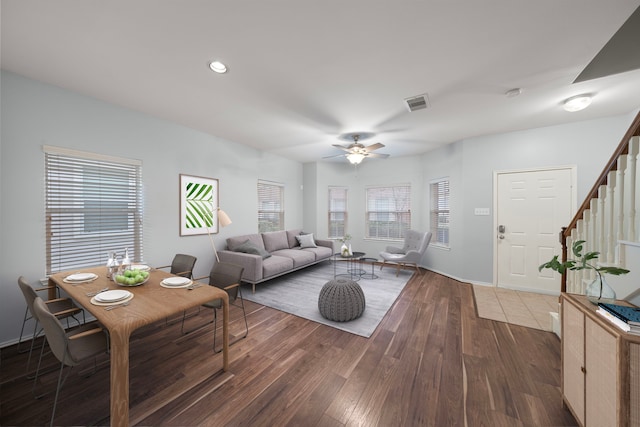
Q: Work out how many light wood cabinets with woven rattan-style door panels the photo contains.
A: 1